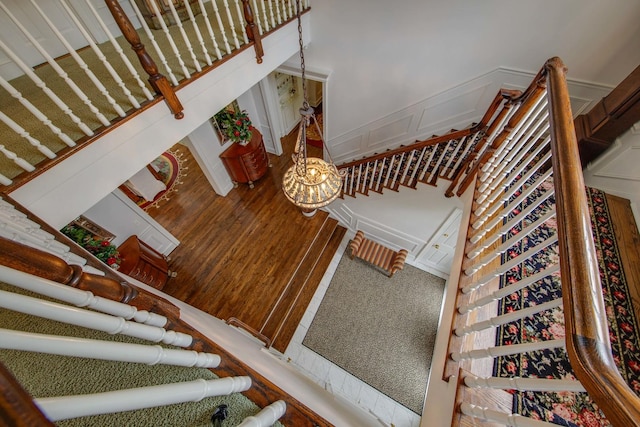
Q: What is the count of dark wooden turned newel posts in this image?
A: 5